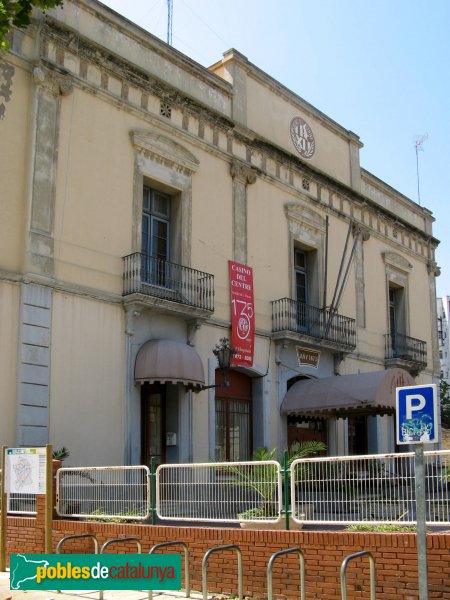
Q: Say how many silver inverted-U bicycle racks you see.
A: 6